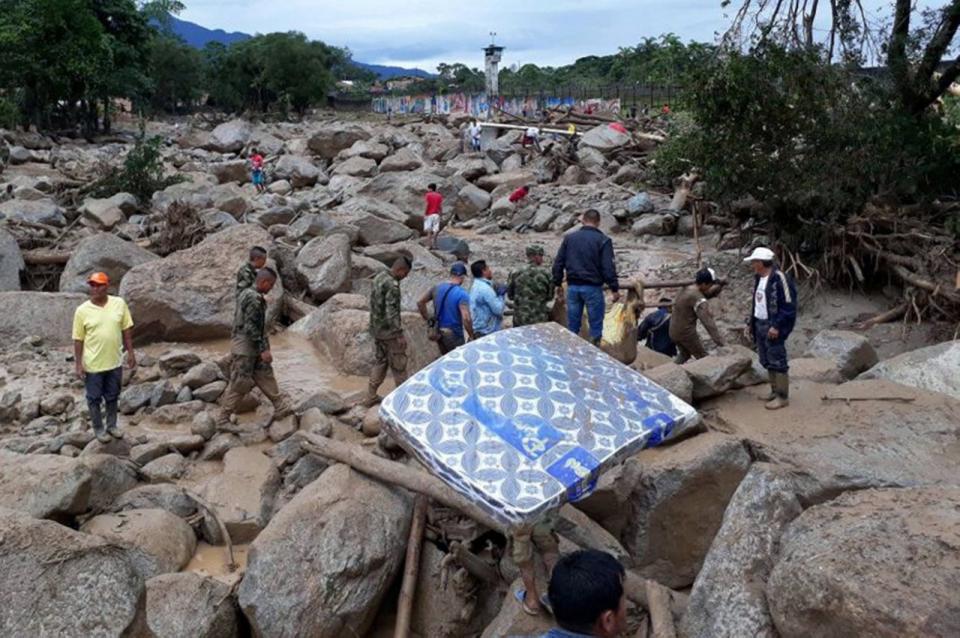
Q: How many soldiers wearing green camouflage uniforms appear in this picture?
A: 4